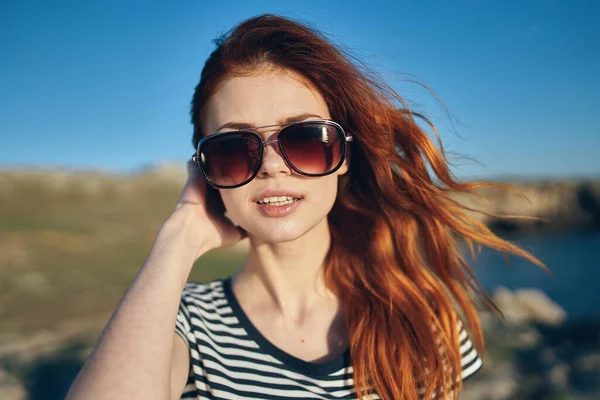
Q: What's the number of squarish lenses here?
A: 2